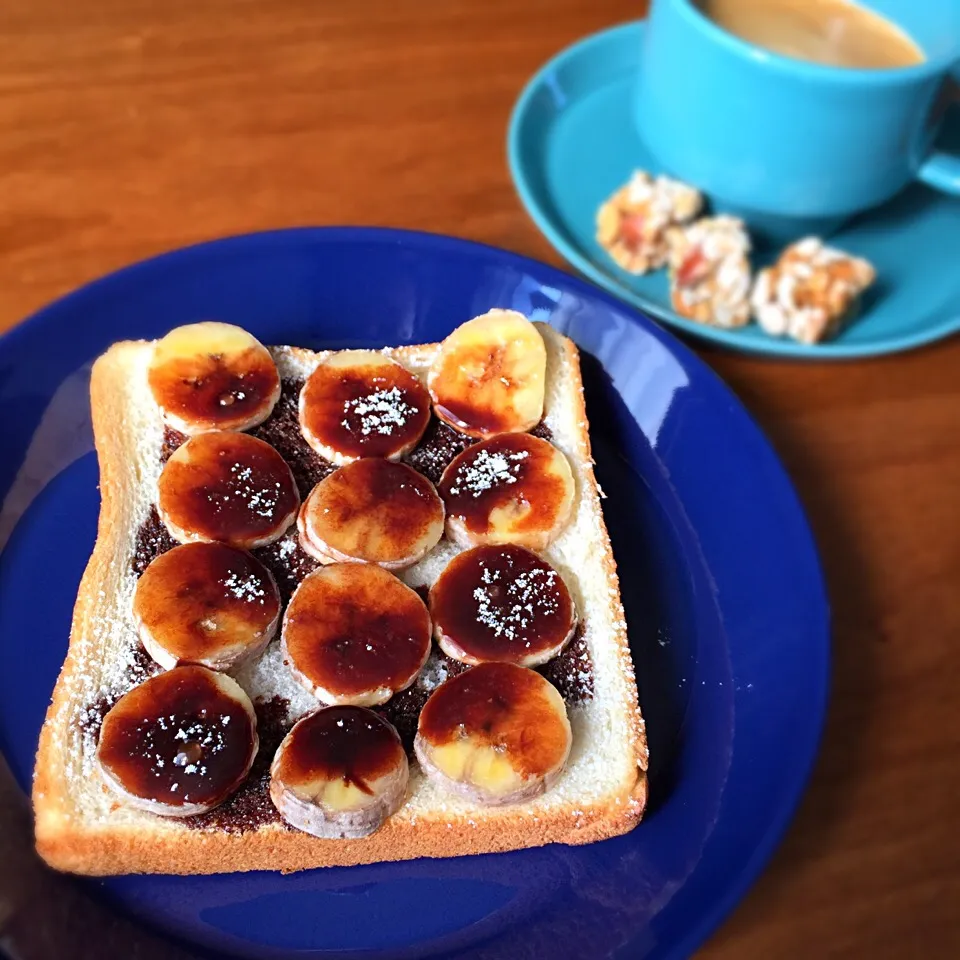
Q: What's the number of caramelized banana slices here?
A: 12